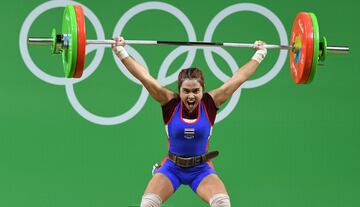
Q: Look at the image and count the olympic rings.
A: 5